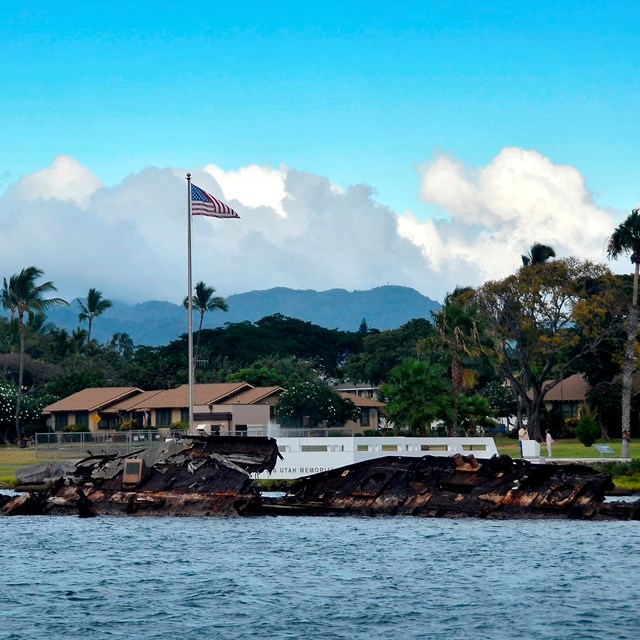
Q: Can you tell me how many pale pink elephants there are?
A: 0